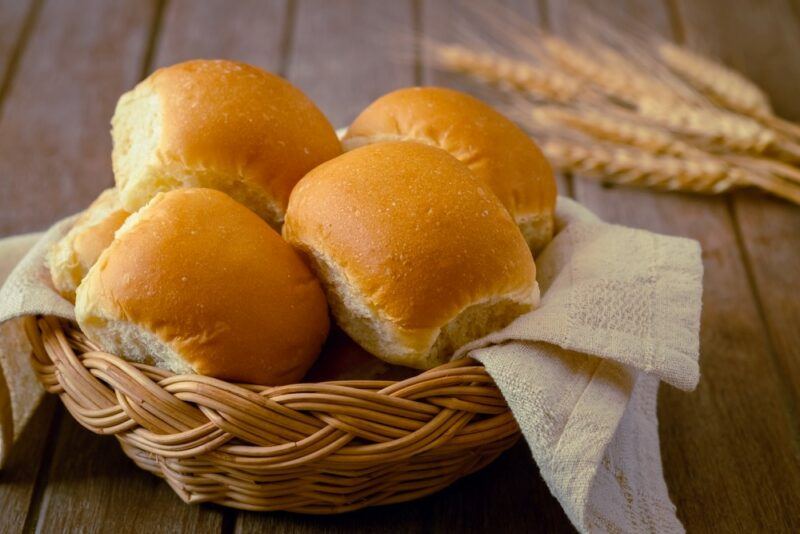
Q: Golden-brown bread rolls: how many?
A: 5